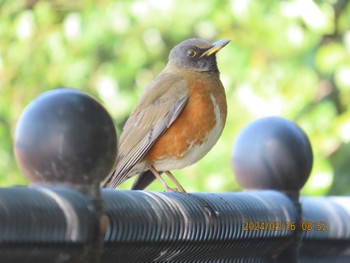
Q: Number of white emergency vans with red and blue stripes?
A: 0